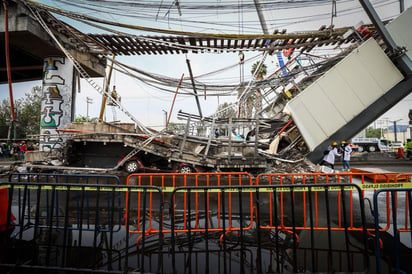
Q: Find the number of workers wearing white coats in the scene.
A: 2